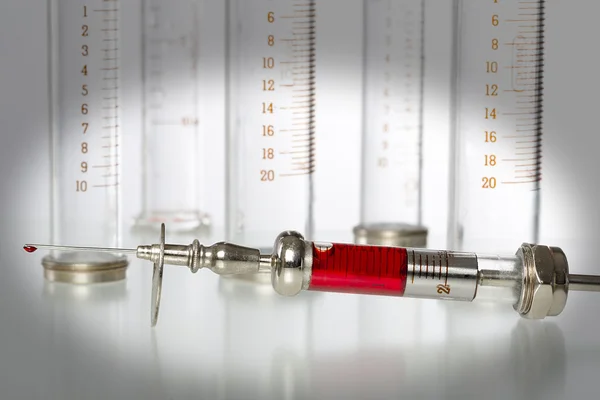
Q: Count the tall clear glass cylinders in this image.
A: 5